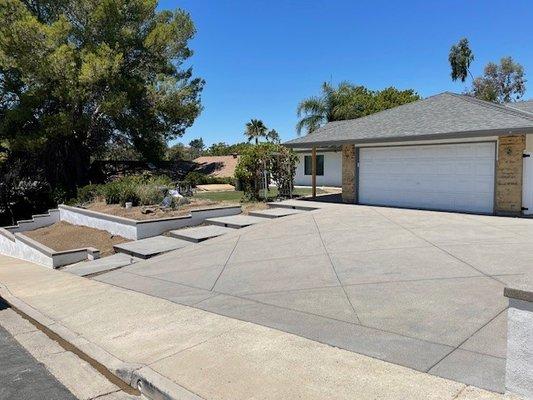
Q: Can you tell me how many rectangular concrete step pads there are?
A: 6